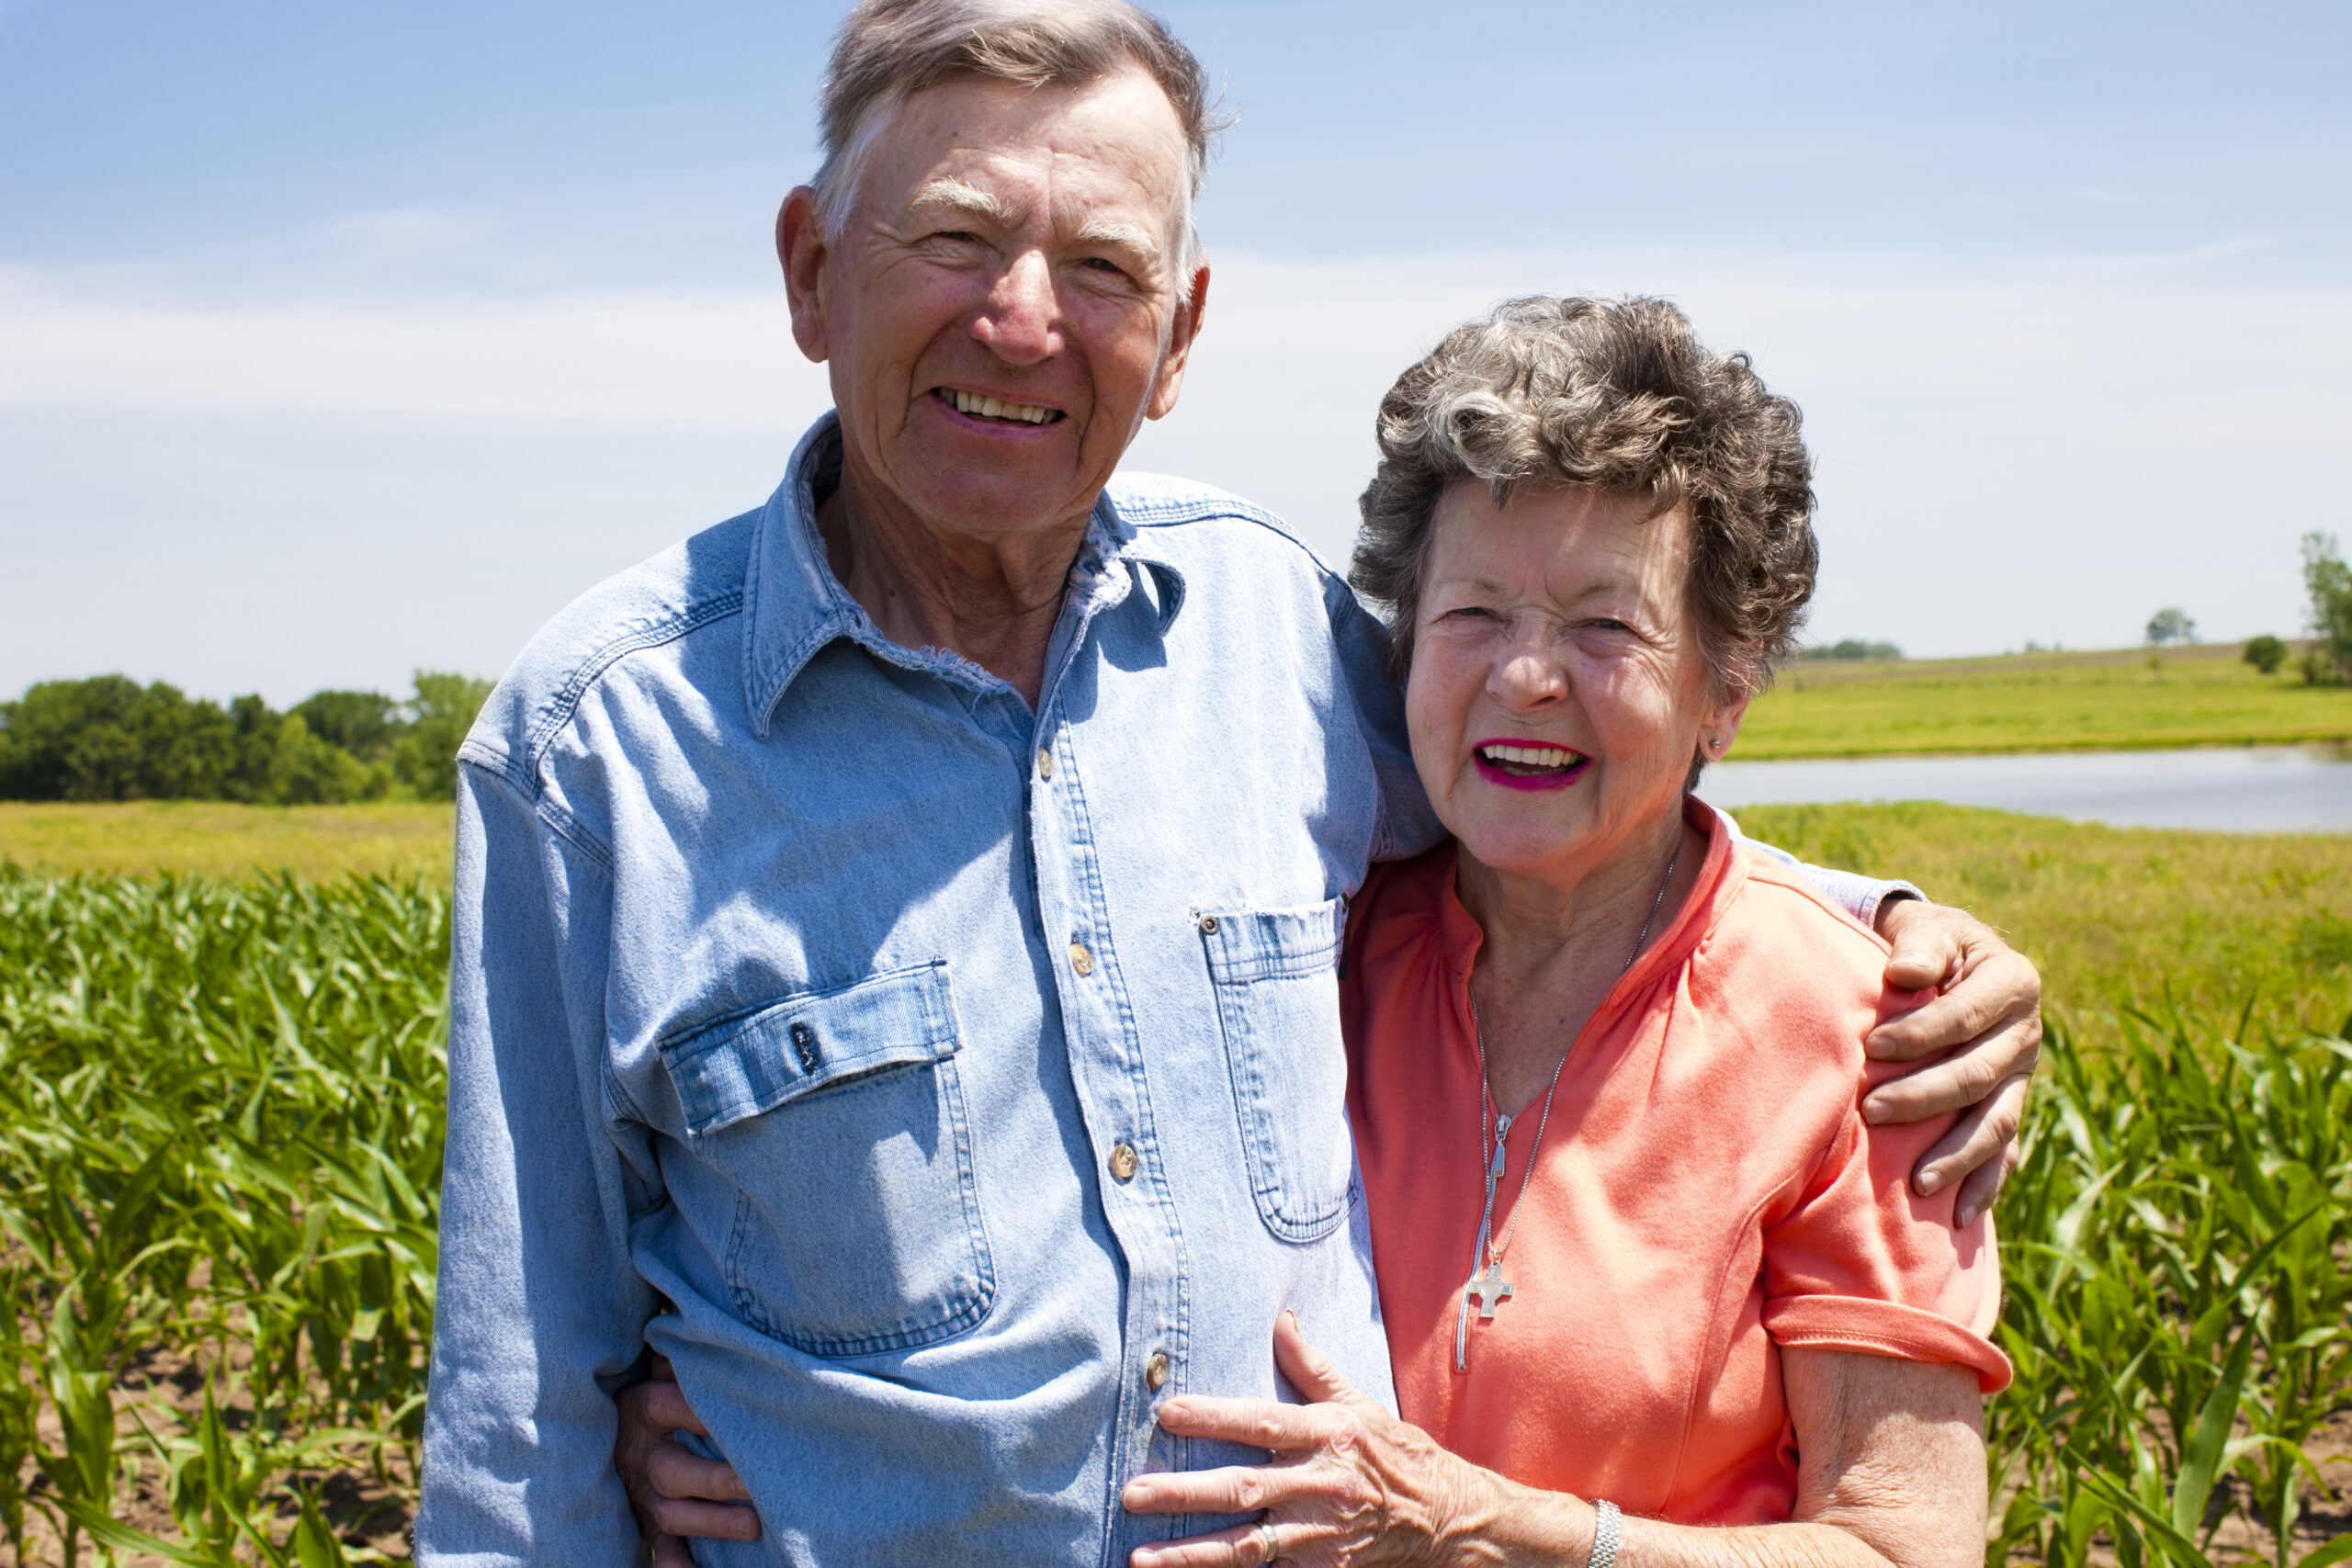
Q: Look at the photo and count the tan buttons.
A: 4